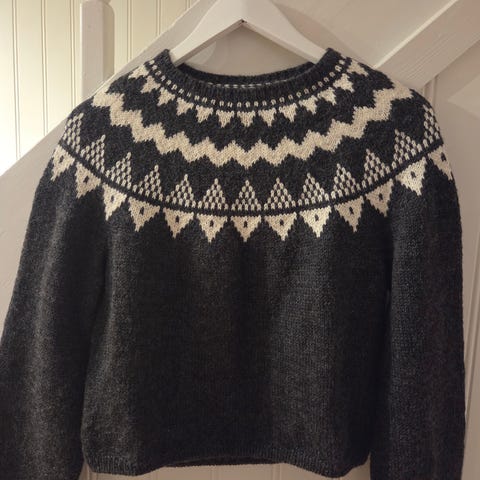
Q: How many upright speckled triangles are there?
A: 13